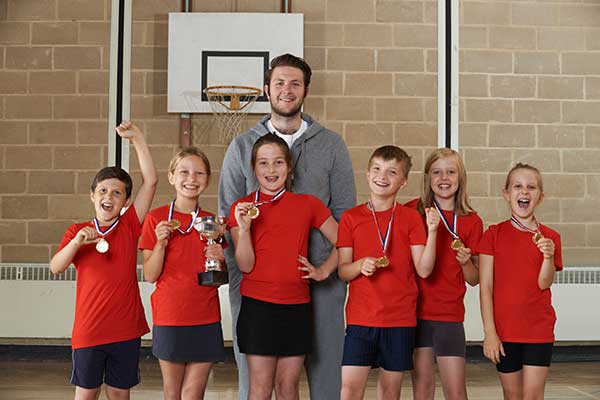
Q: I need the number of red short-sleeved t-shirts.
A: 6